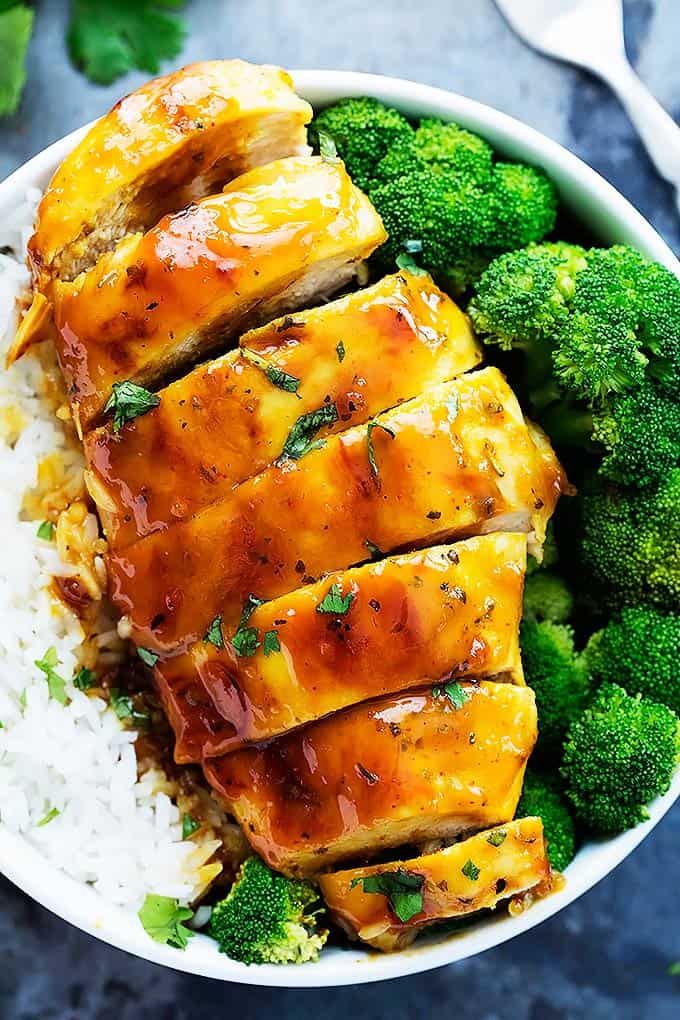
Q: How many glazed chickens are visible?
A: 7